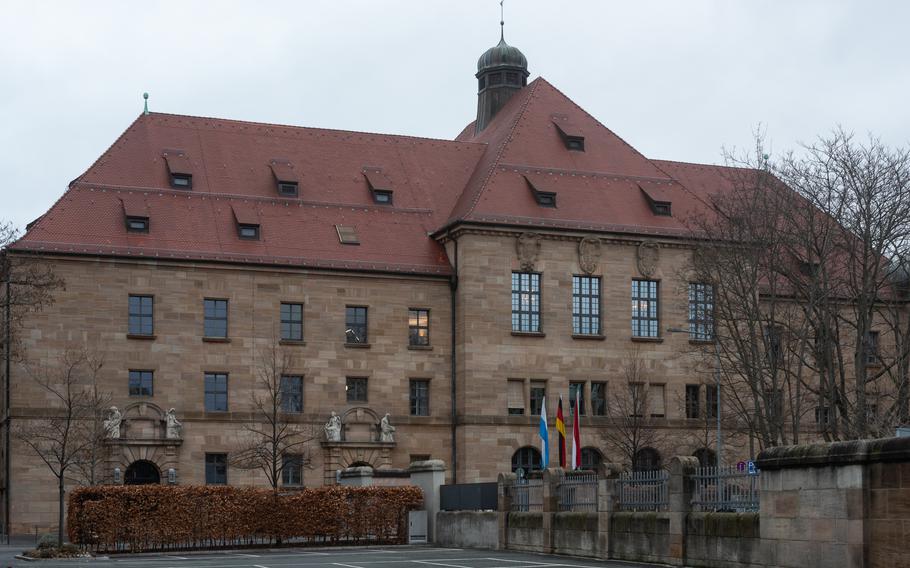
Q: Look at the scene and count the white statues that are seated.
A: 4